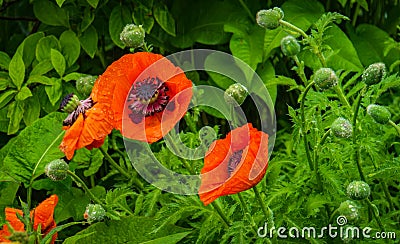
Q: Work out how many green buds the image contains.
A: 13